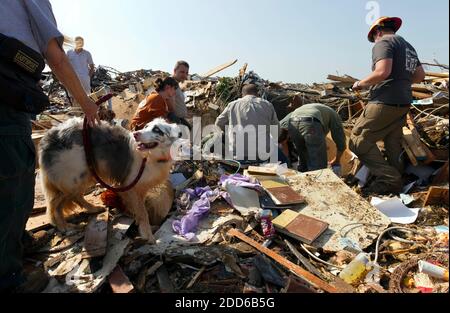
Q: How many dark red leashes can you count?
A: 1